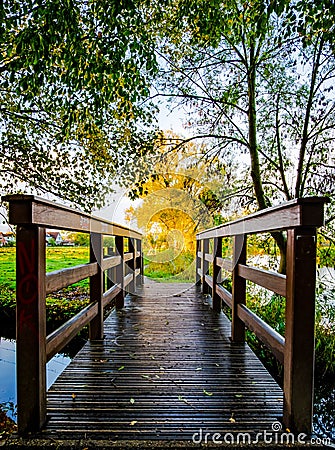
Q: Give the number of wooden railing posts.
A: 10